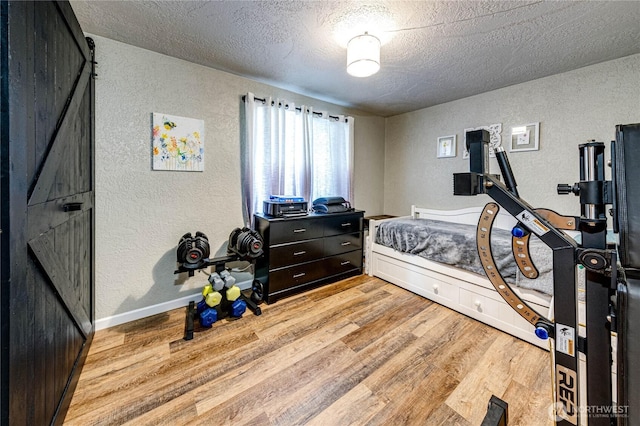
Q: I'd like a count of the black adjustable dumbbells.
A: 2